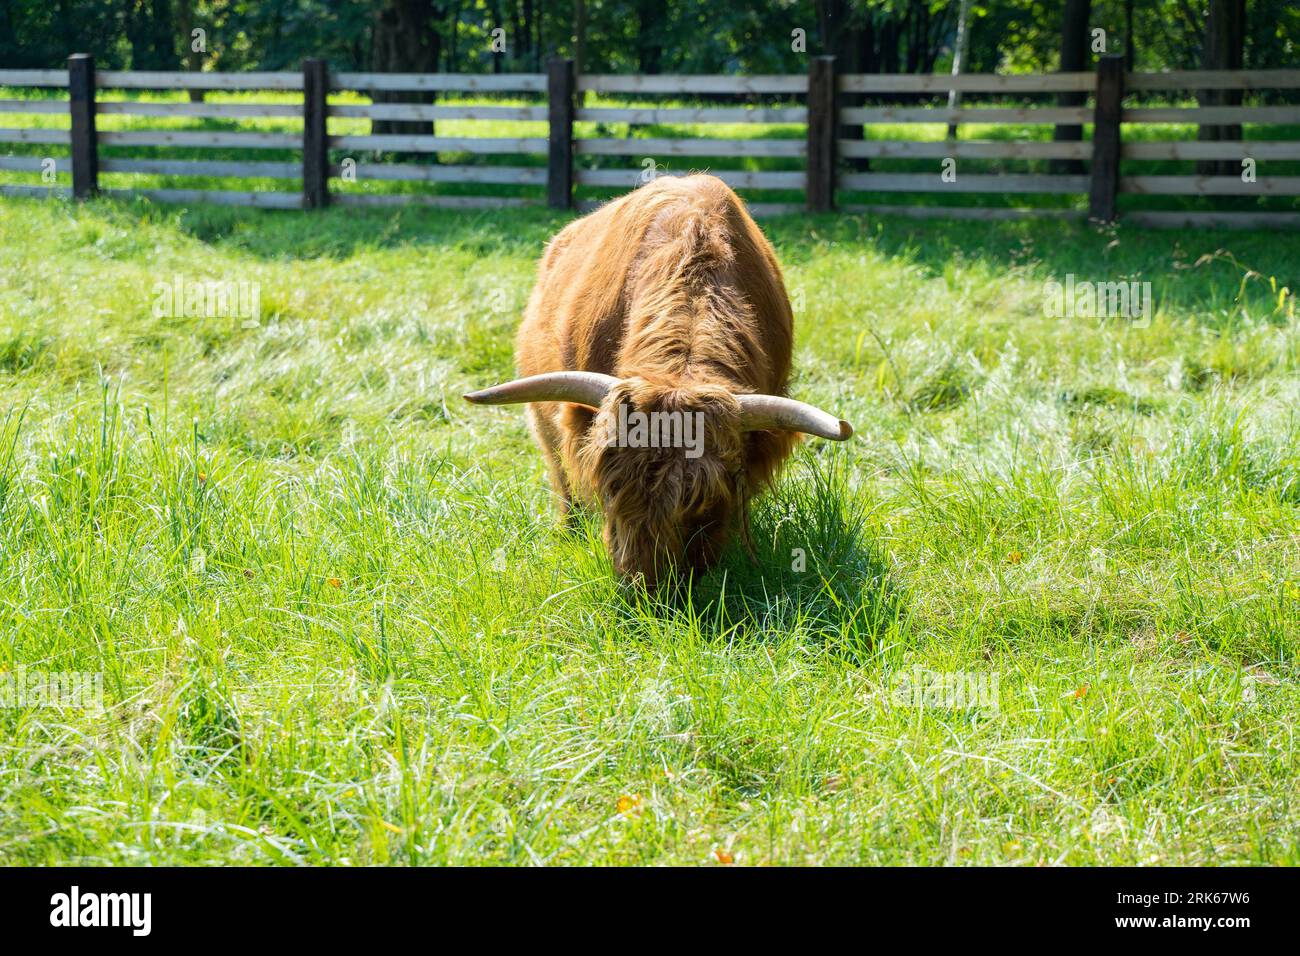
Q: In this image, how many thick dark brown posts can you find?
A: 5